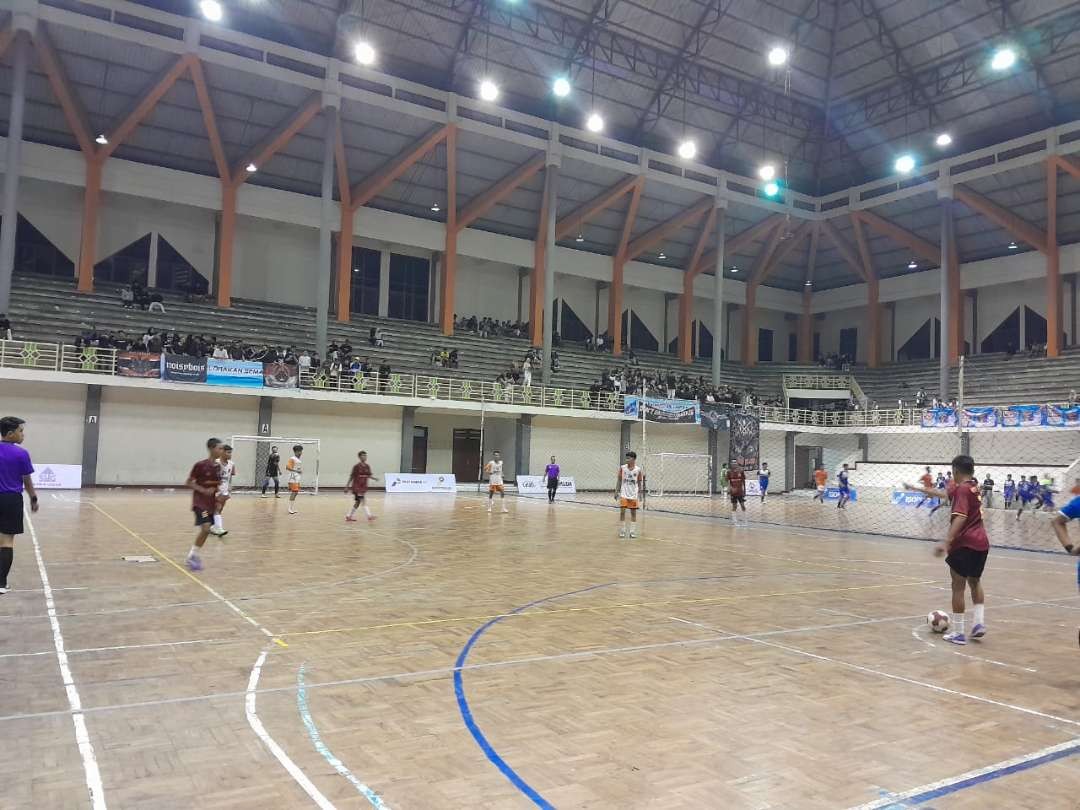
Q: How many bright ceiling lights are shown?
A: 12